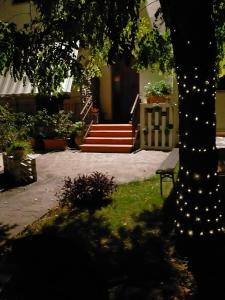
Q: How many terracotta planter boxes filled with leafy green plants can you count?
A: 2